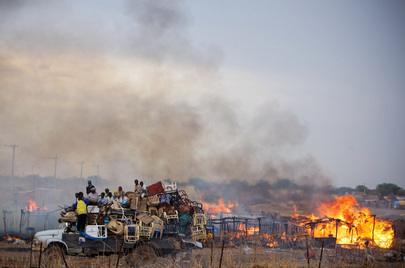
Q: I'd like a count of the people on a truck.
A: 12